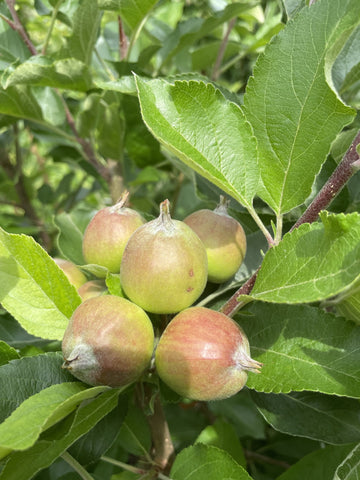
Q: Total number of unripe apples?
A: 7